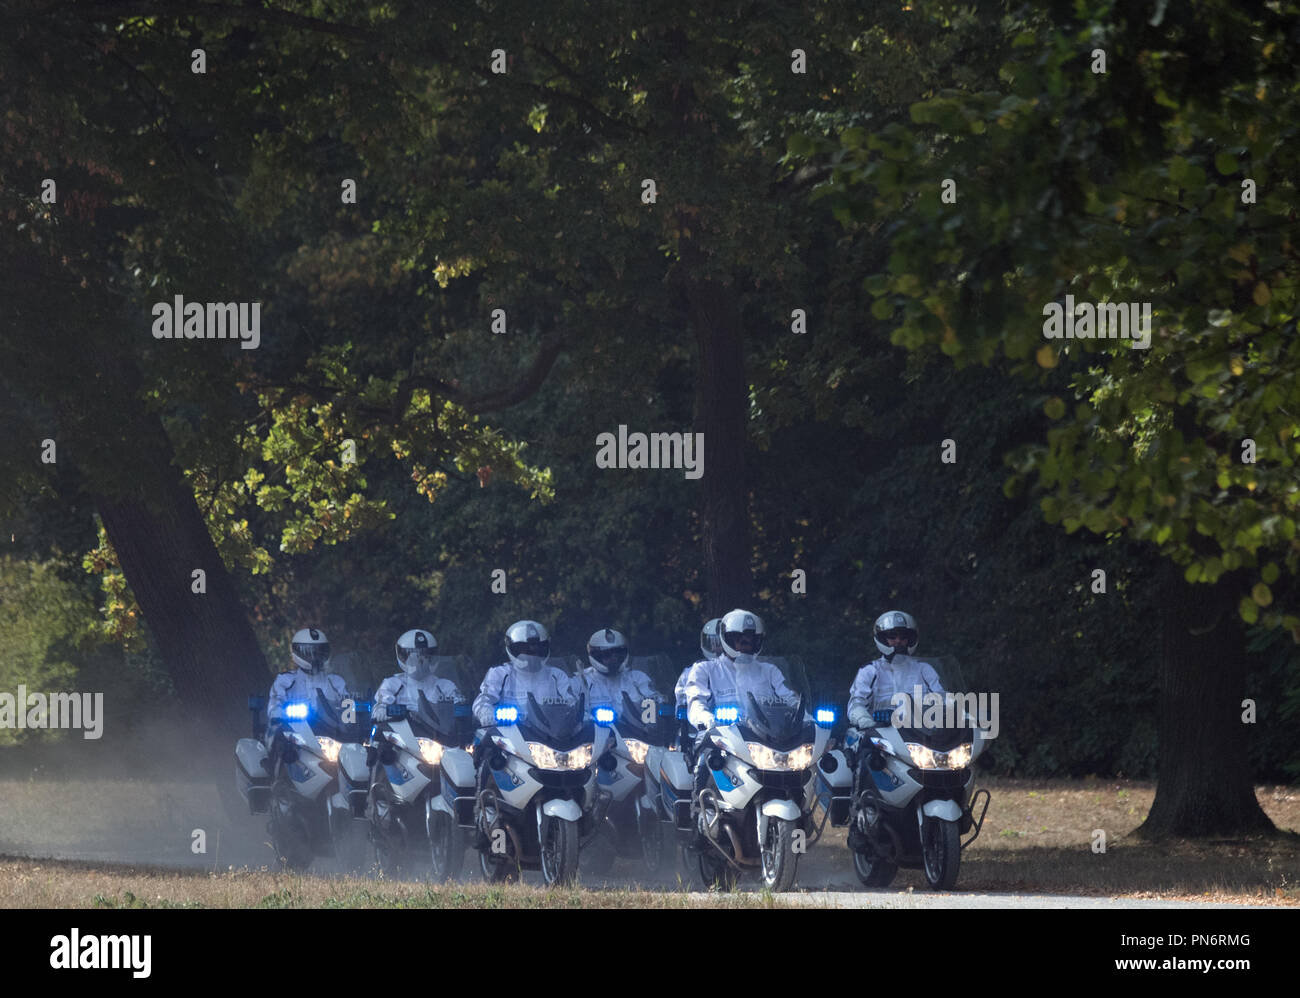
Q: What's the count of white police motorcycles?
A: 7